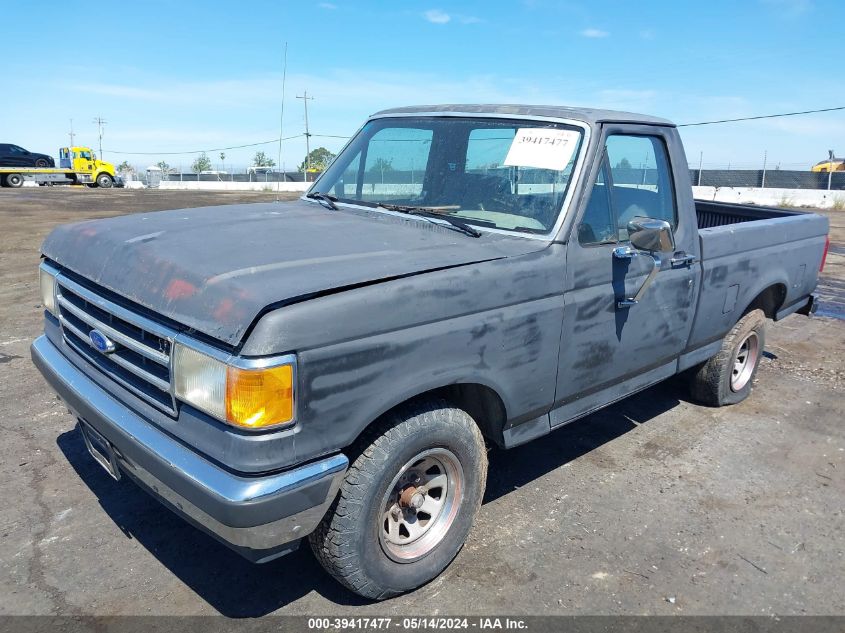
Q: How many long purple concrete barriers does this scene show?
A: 0